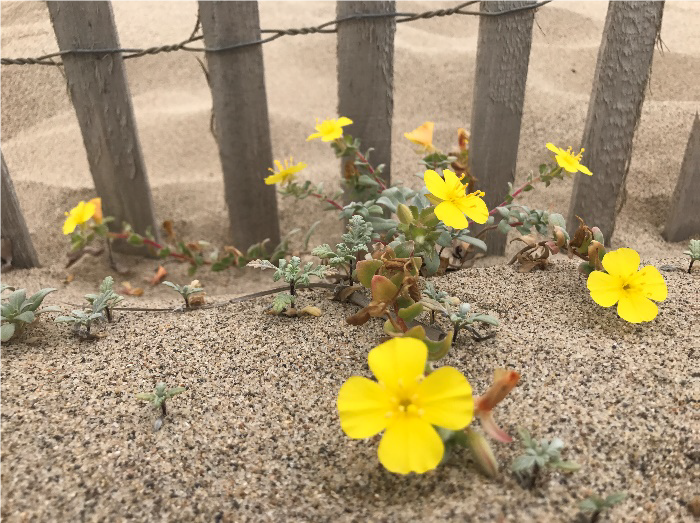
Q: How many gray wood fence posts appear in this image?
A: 7